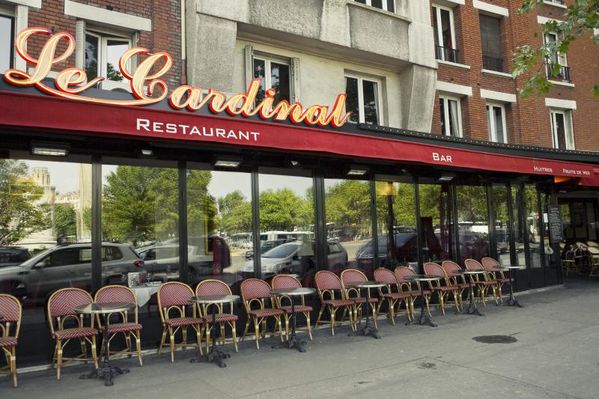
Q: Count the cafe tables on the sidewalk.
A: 7